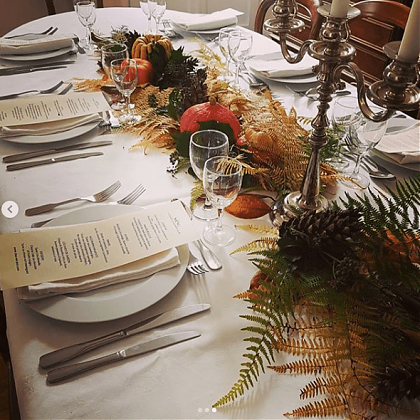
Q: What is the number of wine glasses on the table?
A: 12